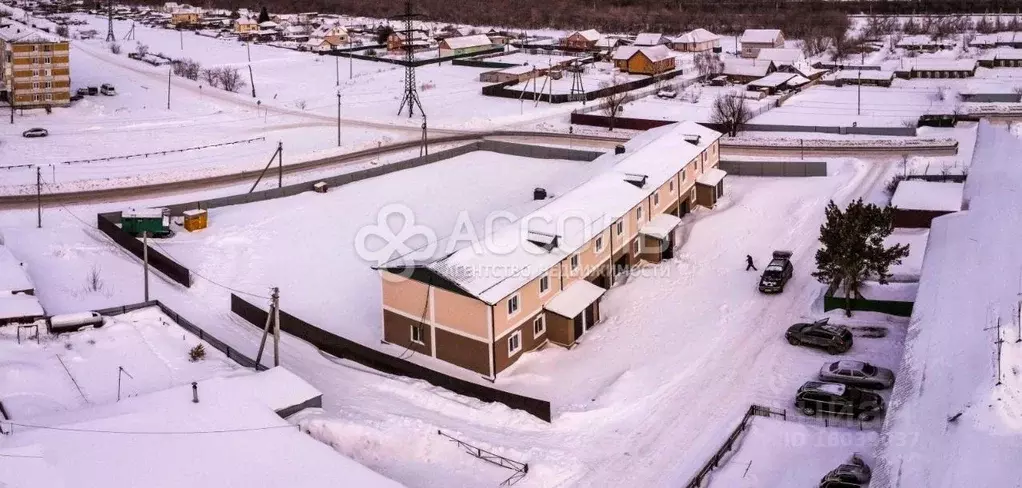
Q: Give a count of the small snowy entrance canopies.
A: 3